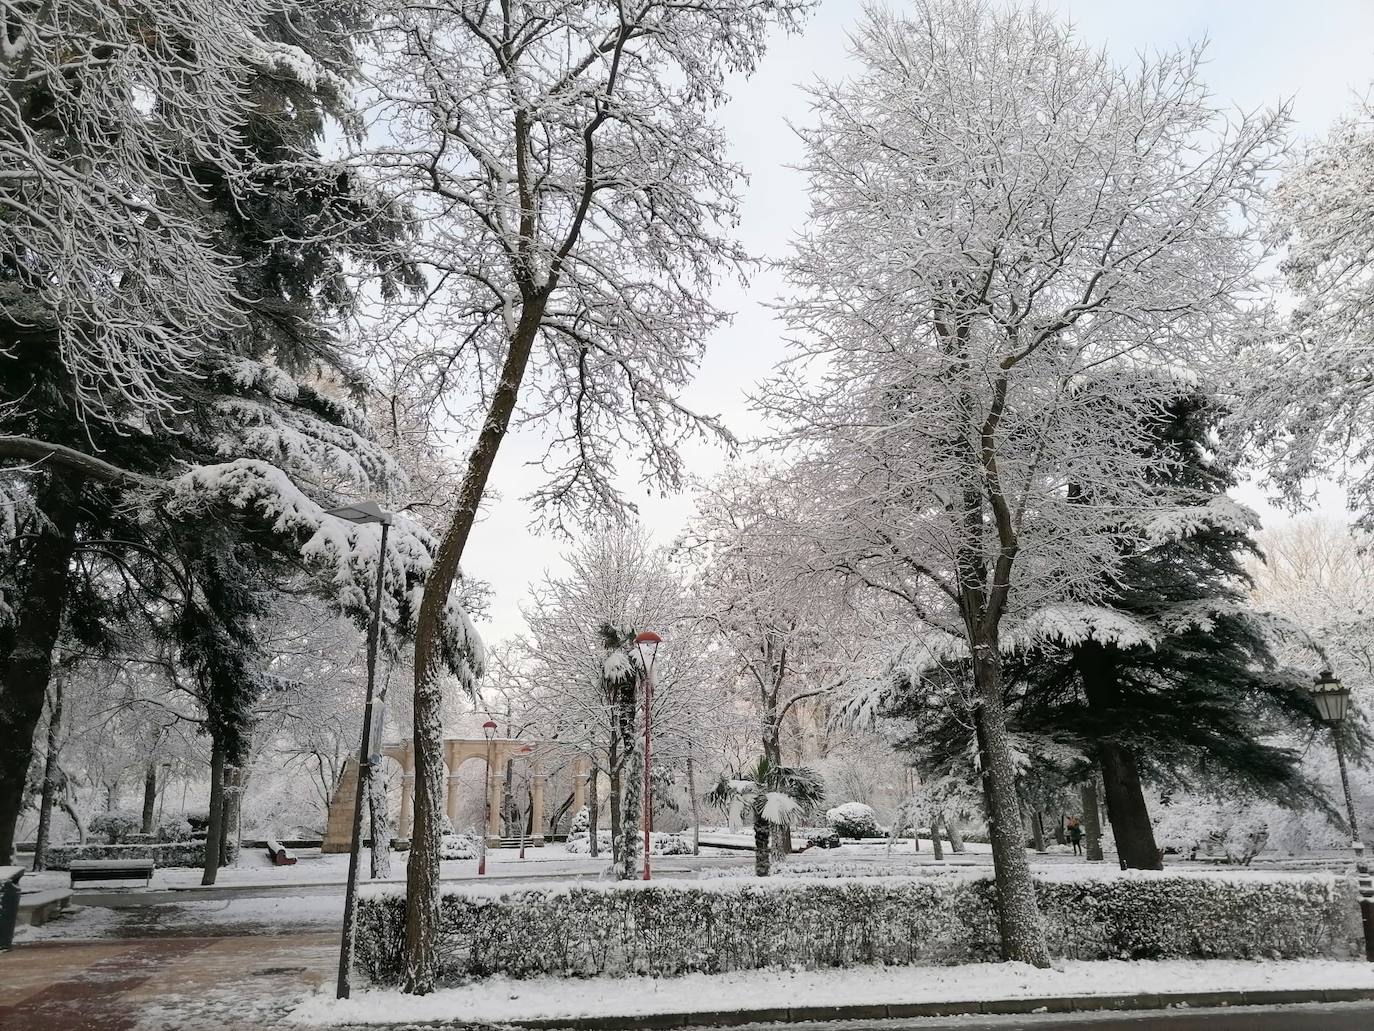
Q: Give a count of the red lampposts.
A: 3